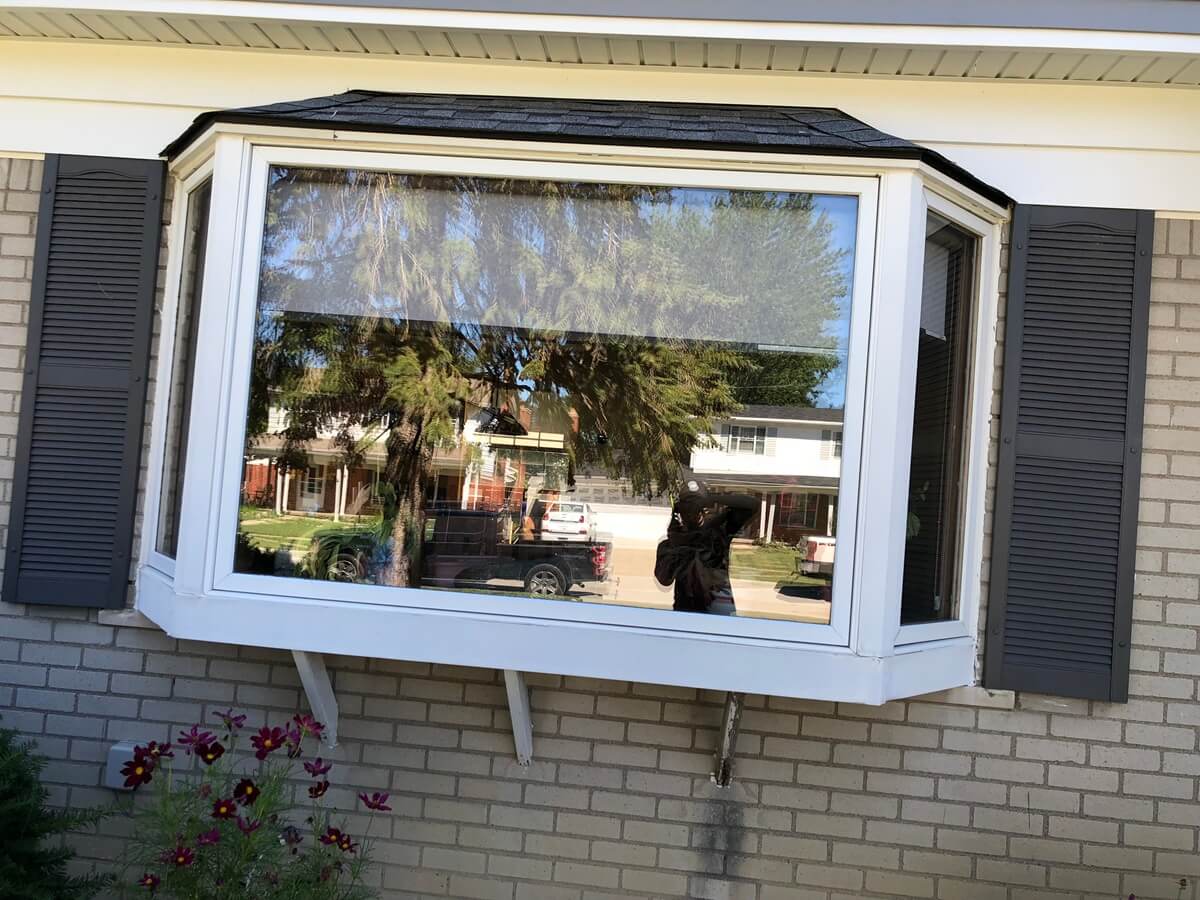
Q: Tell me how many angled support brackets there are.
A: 3